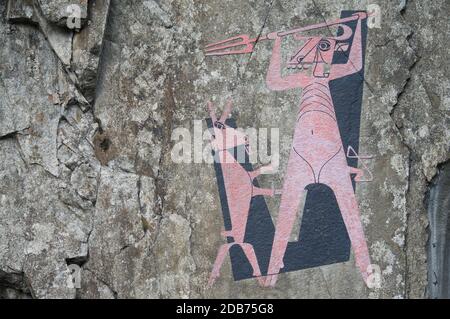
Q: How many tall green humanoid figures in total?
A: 0